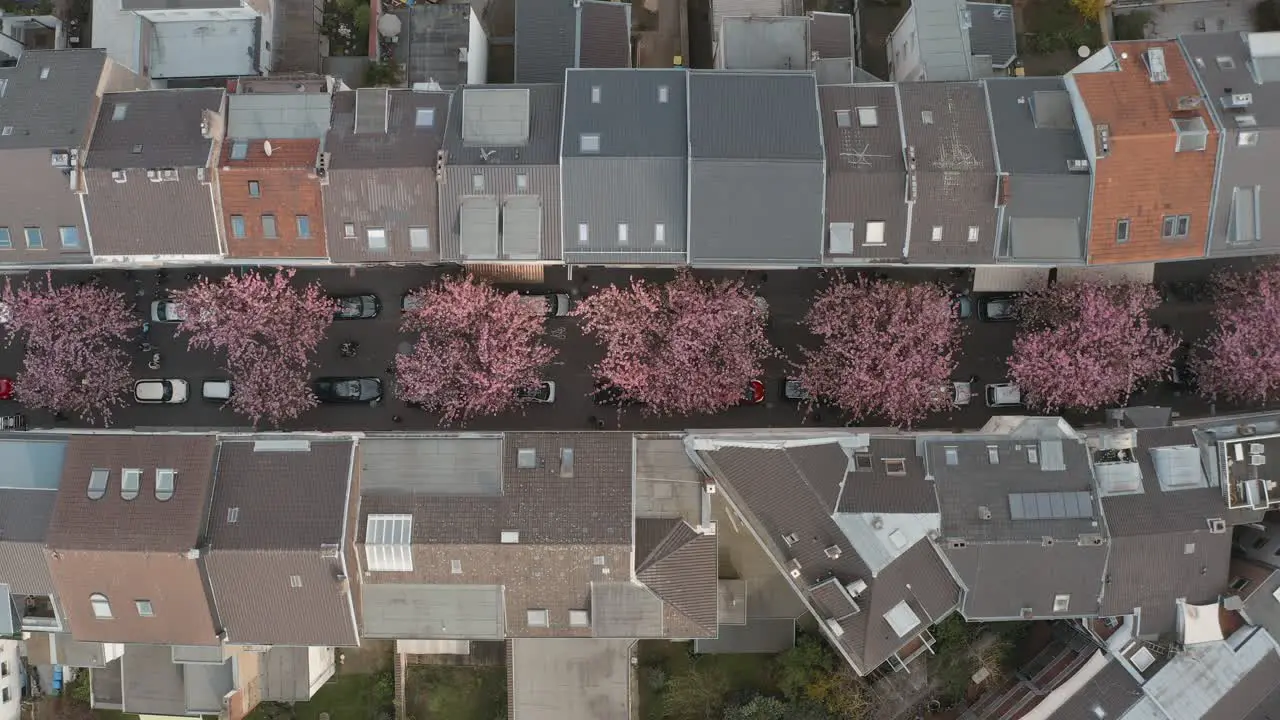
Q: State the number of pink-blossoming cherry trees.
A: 7